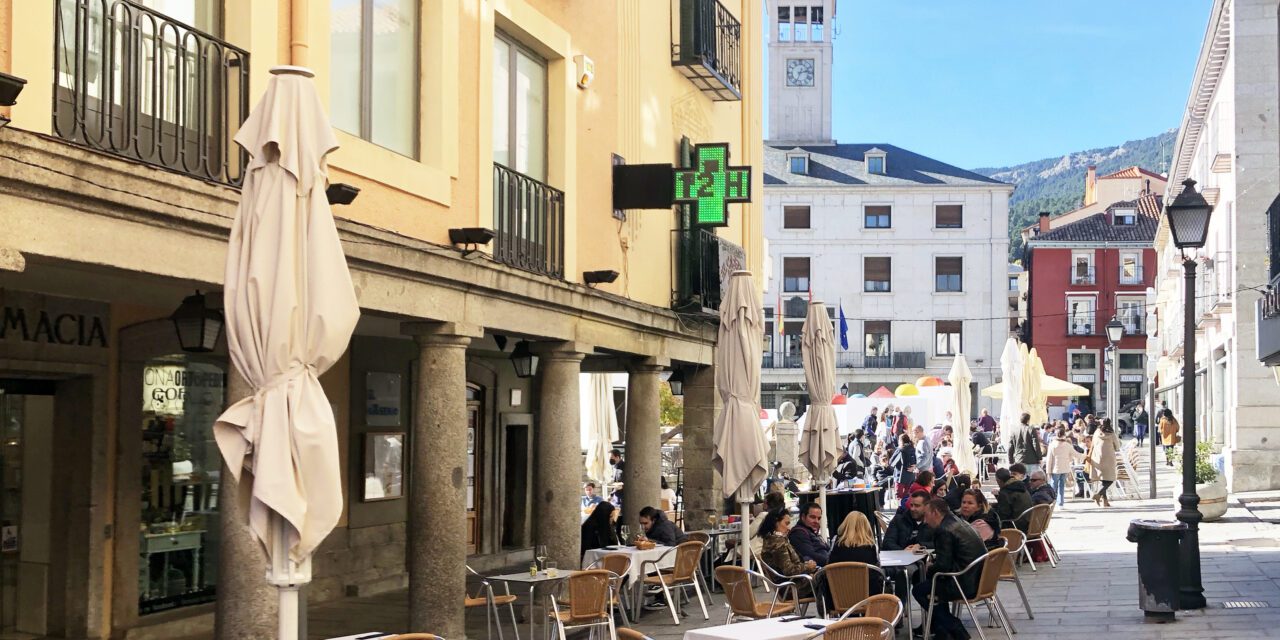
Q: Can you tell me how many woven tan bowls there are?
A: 1